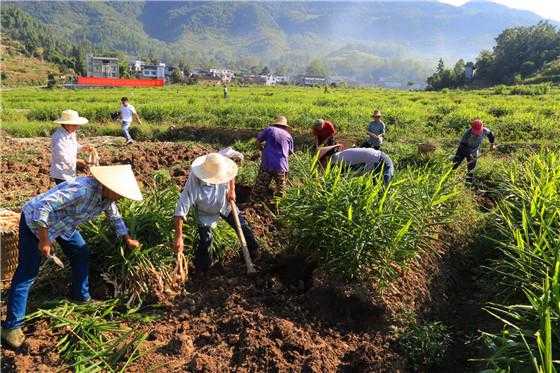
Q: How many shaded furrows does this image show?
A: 1